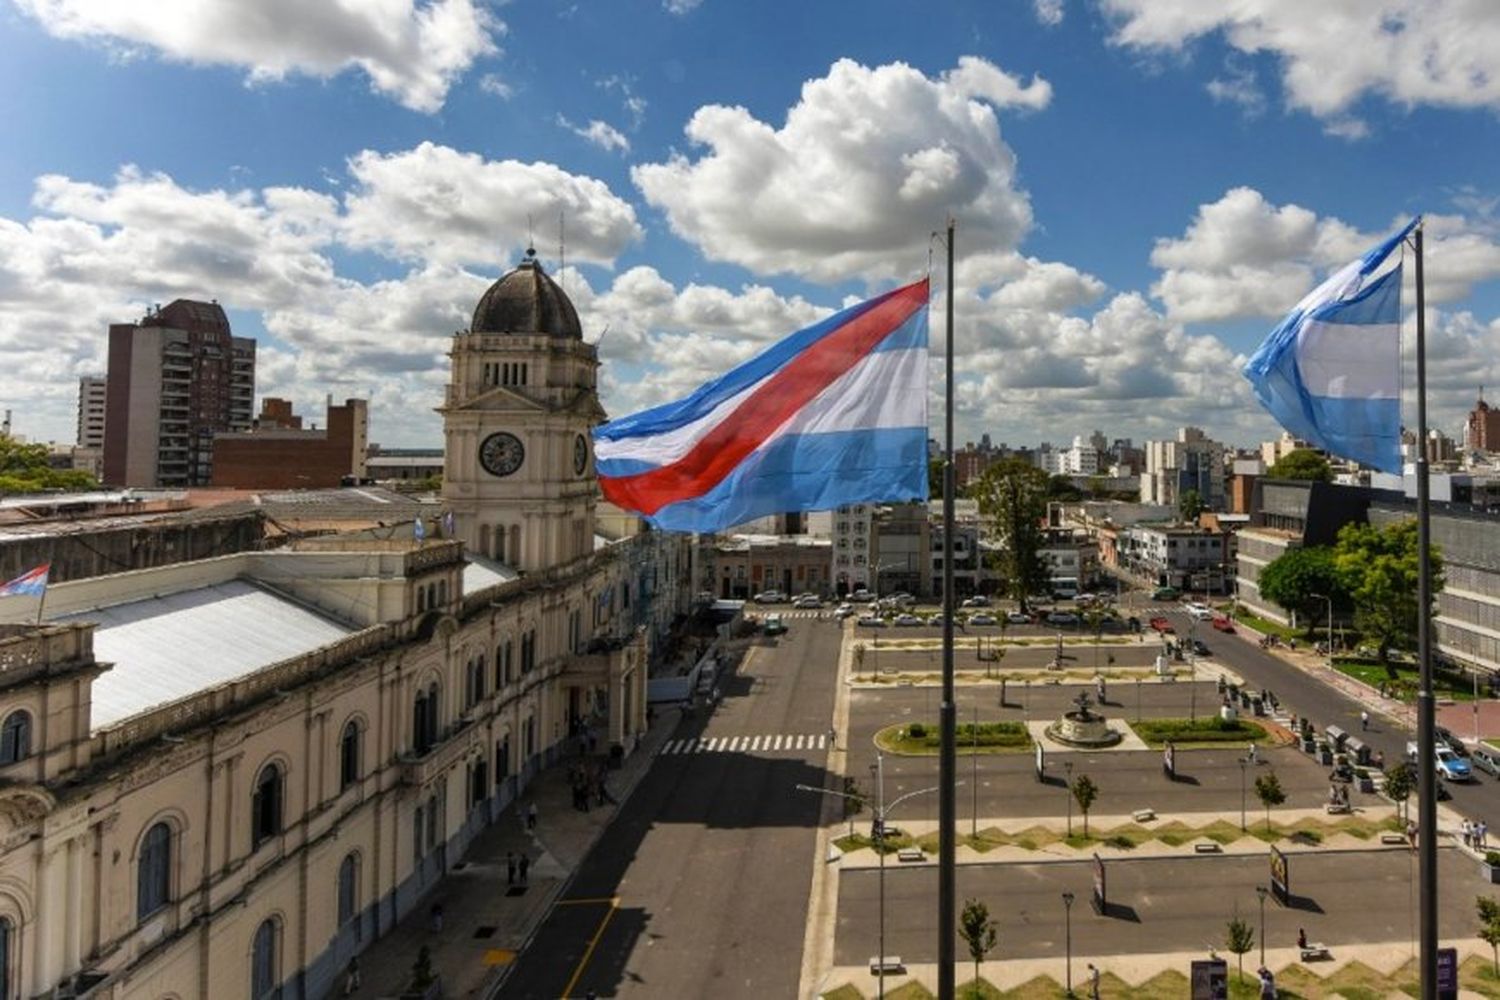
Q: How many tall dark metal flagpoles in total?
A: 2